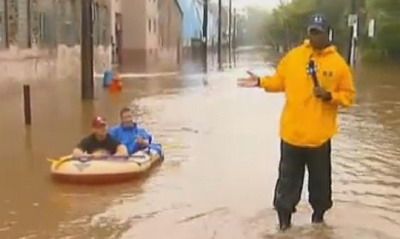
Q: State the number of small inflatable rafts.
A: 1